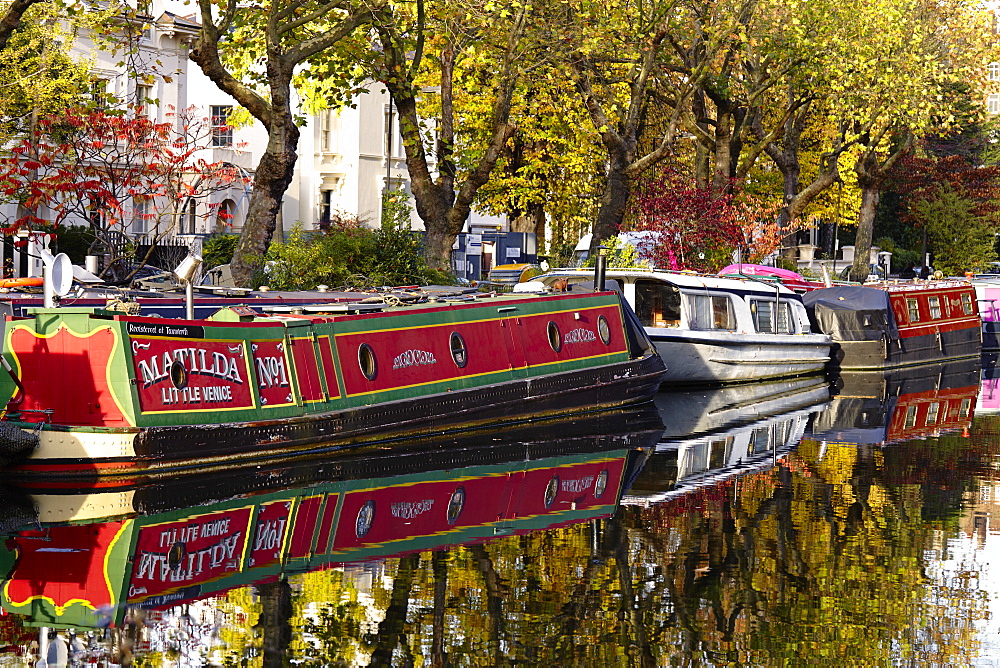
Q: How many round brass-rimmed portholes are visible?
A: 5